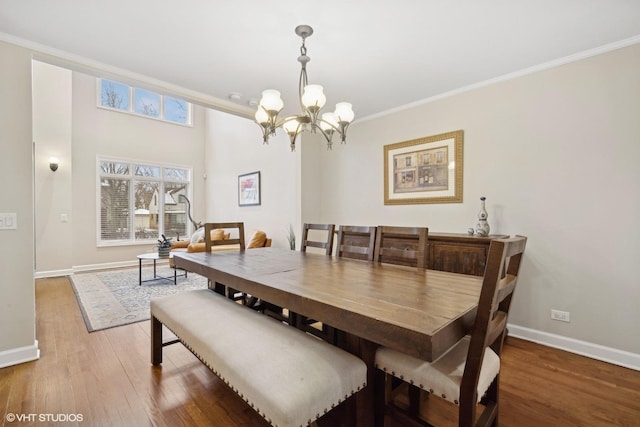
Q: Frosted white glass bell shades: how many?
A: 6